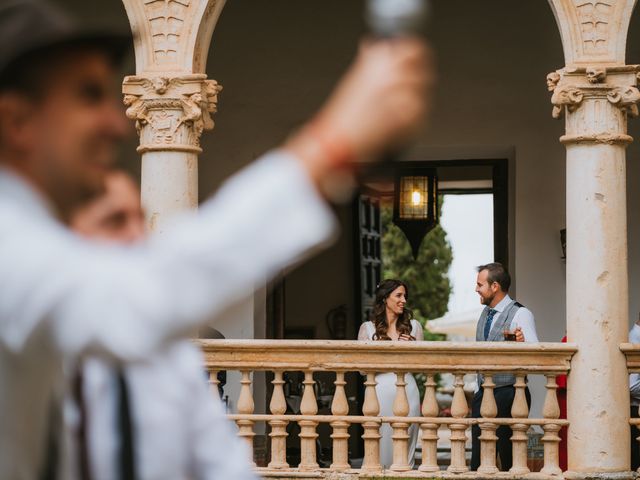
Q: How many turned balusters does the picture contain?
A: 12